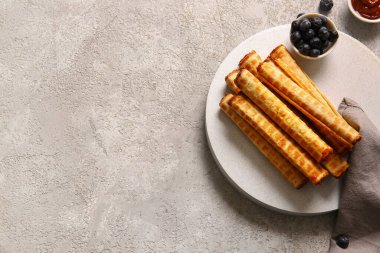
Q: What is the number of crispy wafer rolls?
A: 7